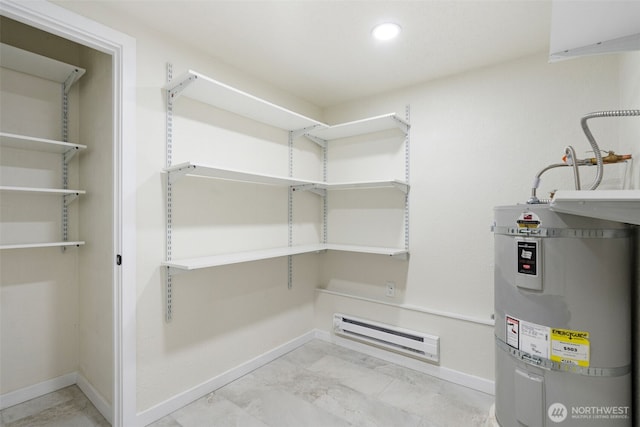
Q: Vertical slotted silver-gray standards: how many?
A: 5